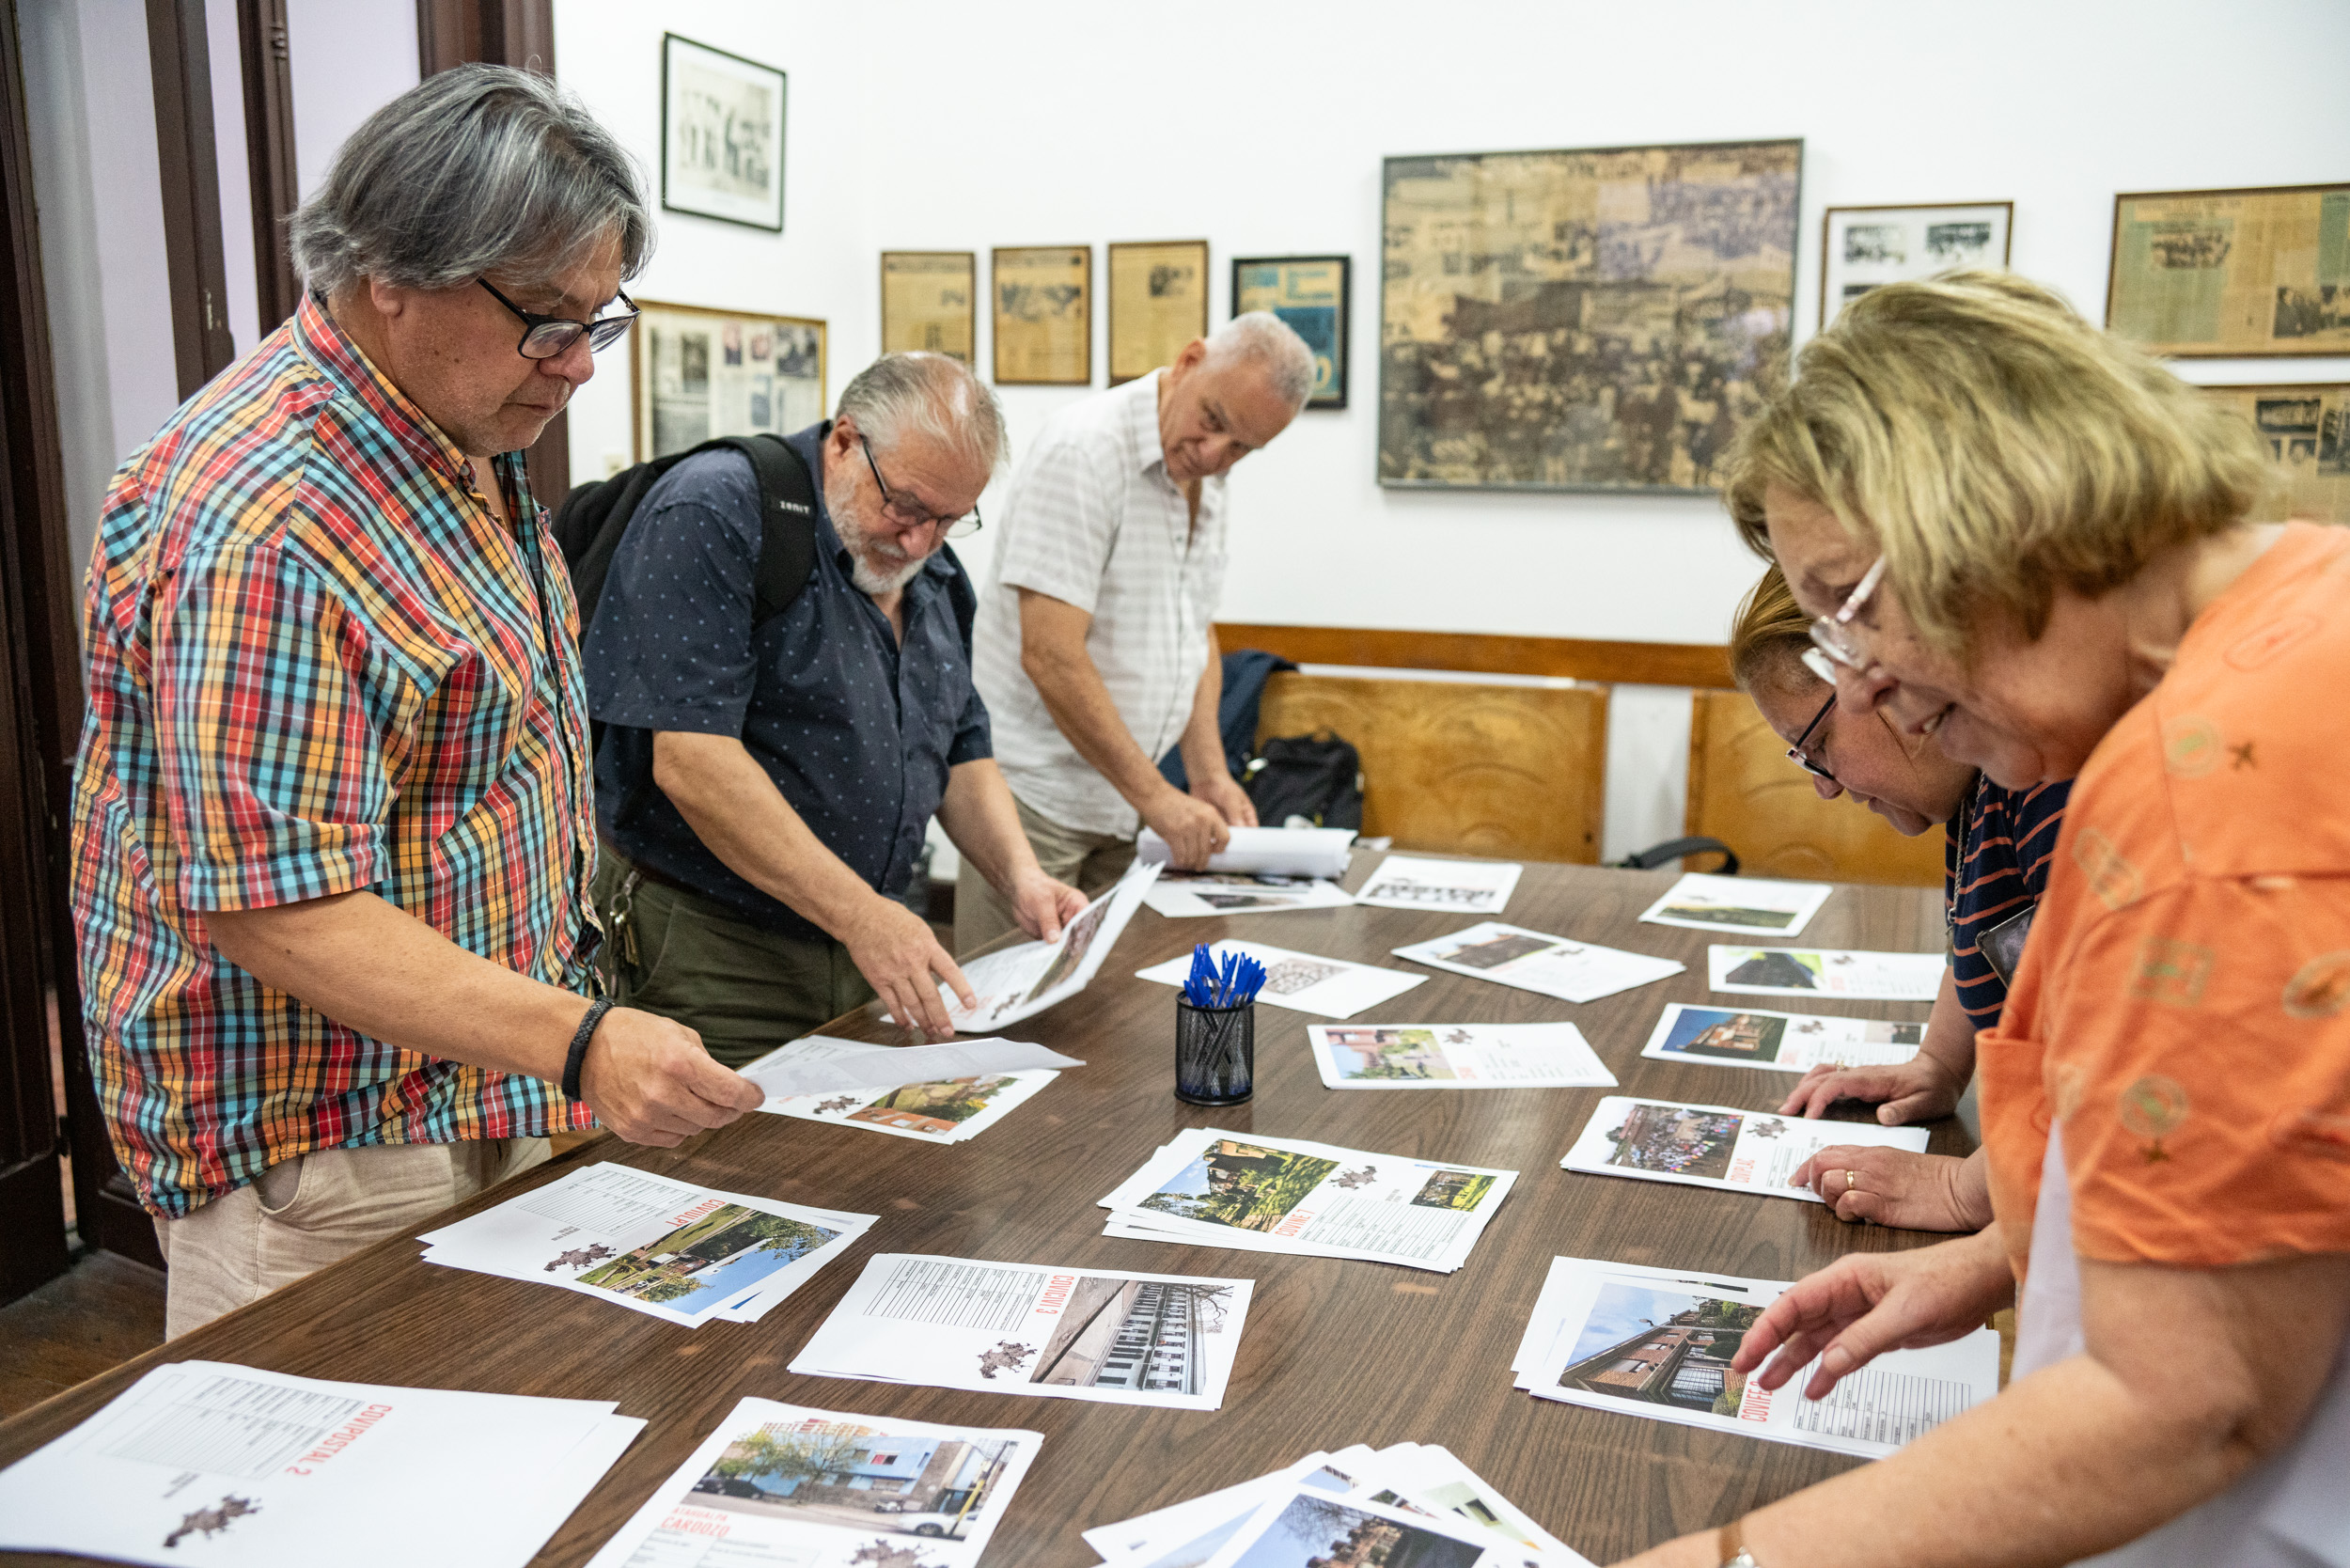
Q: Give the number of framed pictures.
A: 10